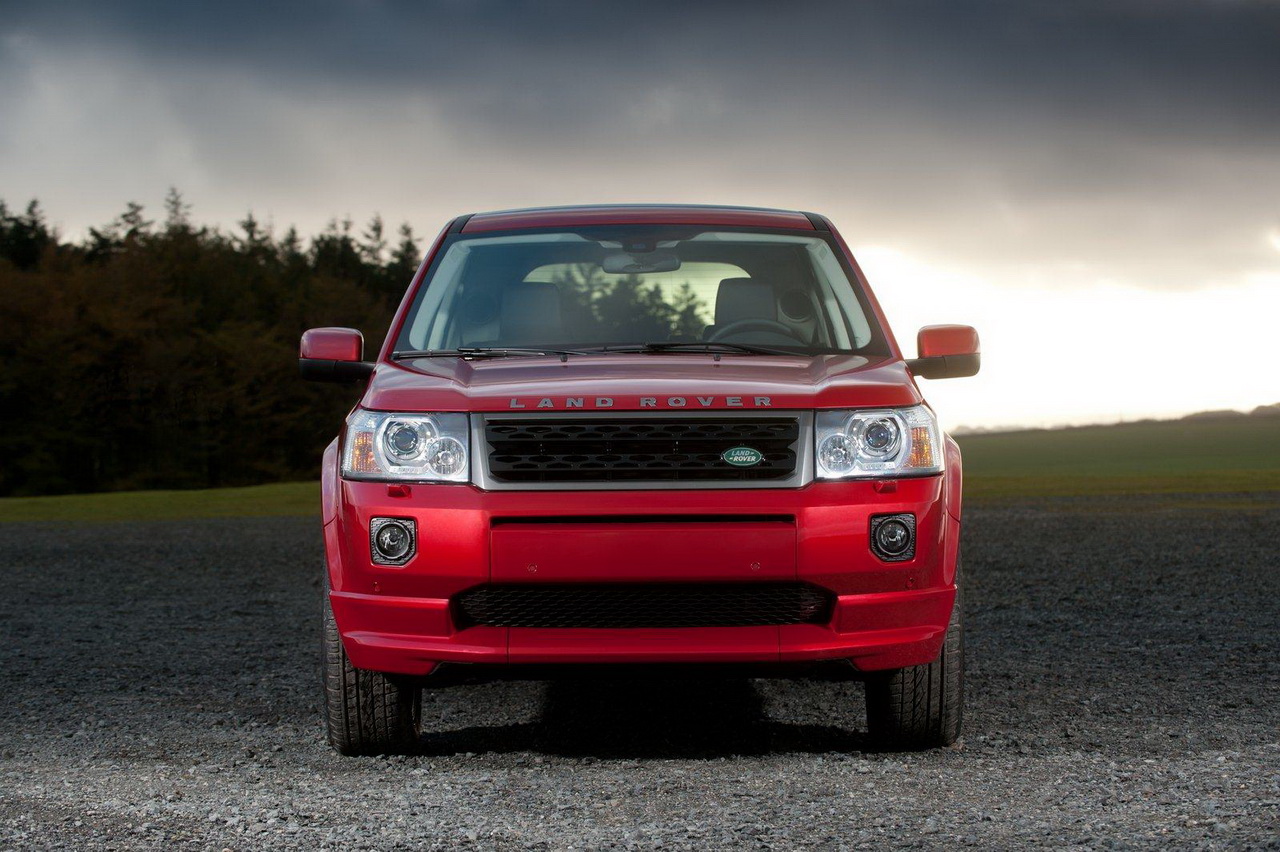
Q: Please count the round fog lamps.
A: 2